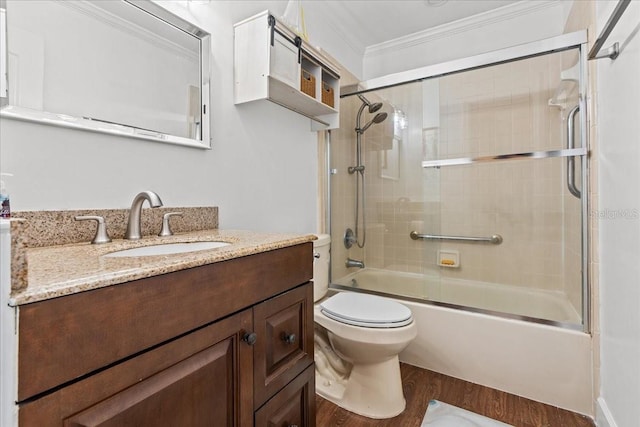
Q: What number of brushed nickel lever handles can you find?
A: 2